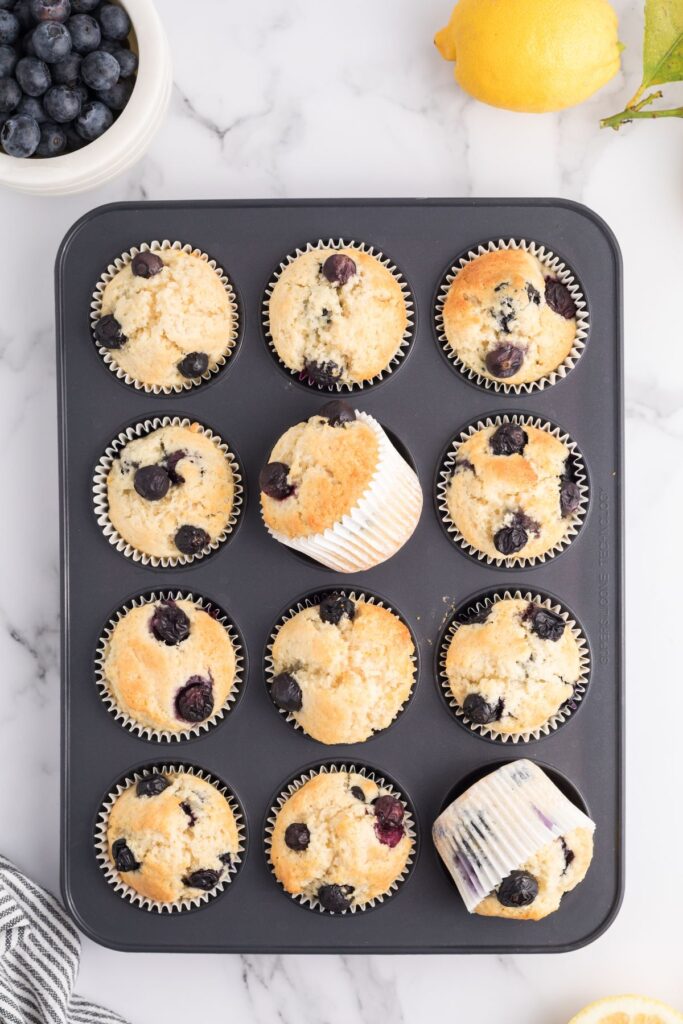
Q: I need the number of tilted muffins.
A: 2